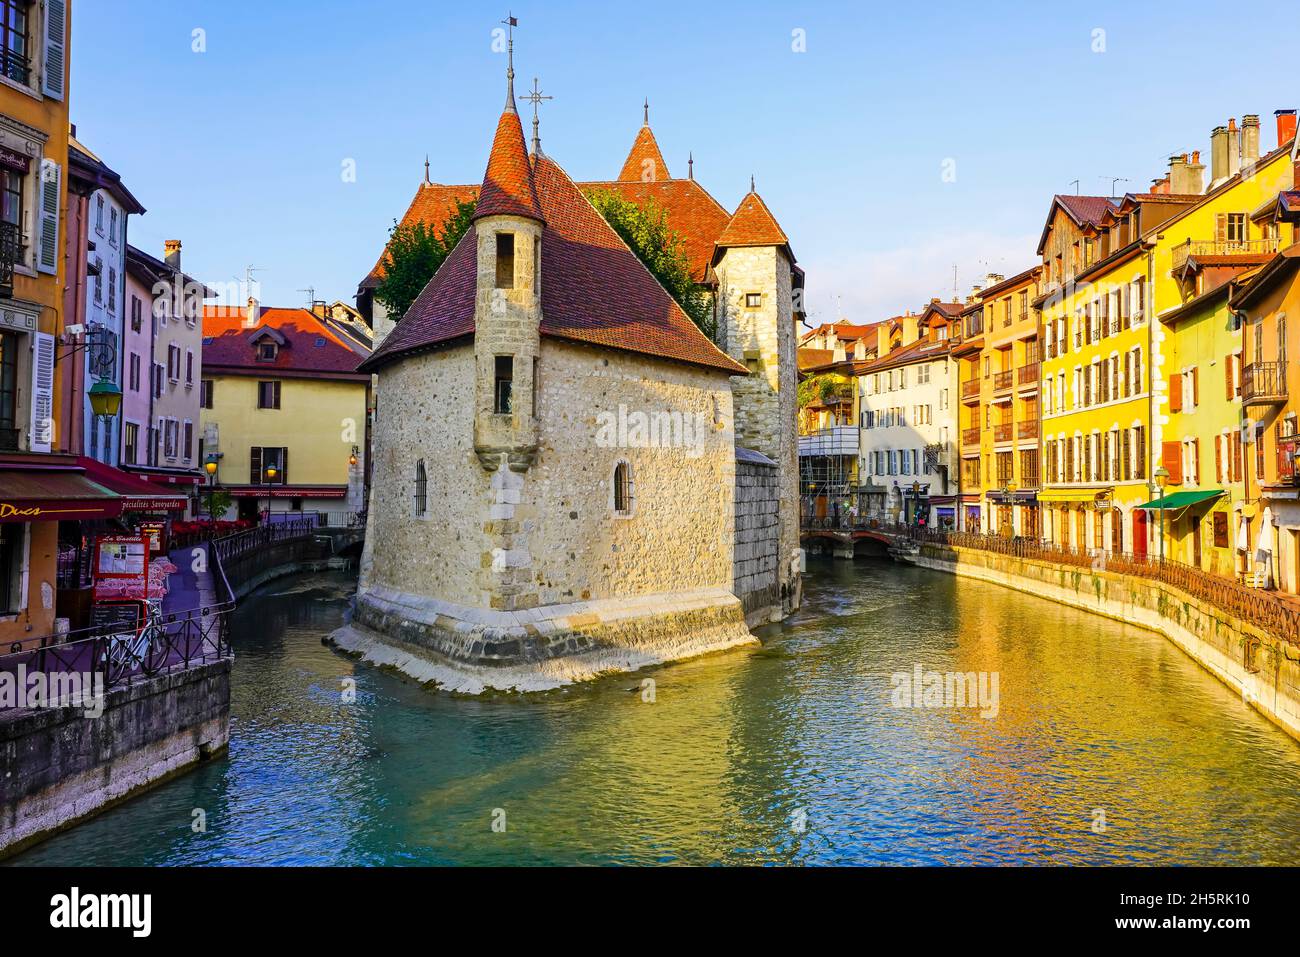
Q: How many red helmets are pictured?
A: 0